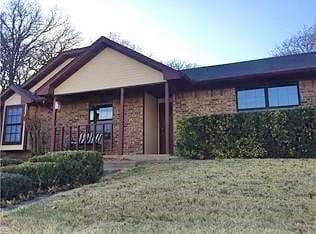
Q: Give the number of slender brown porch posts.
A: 3